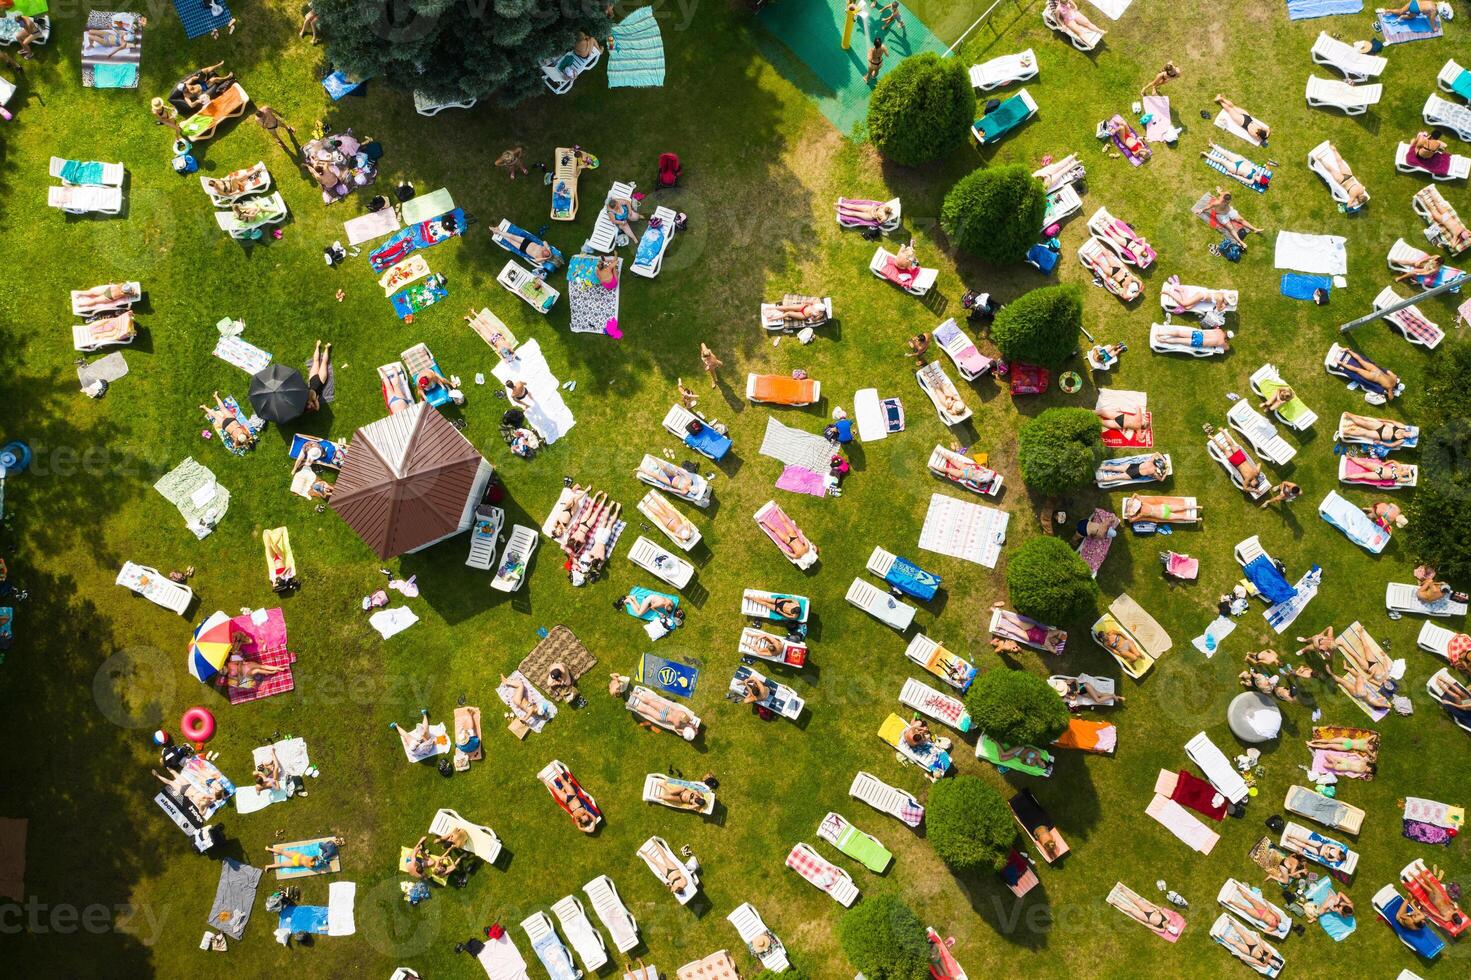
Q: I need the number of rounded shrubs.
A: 8